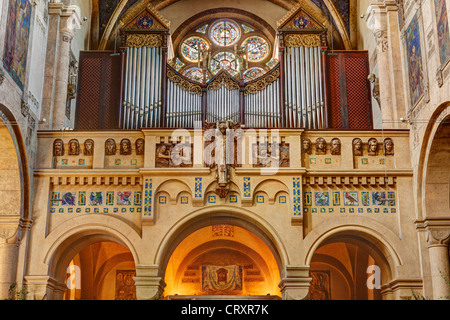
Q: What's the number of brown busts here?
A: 12